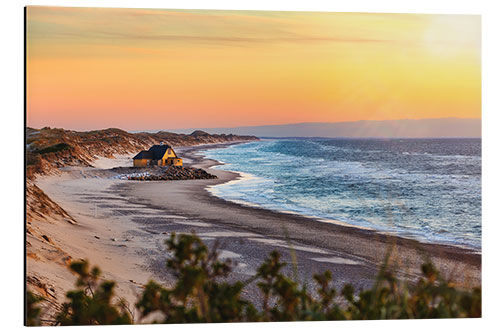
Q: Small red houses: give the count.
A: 0